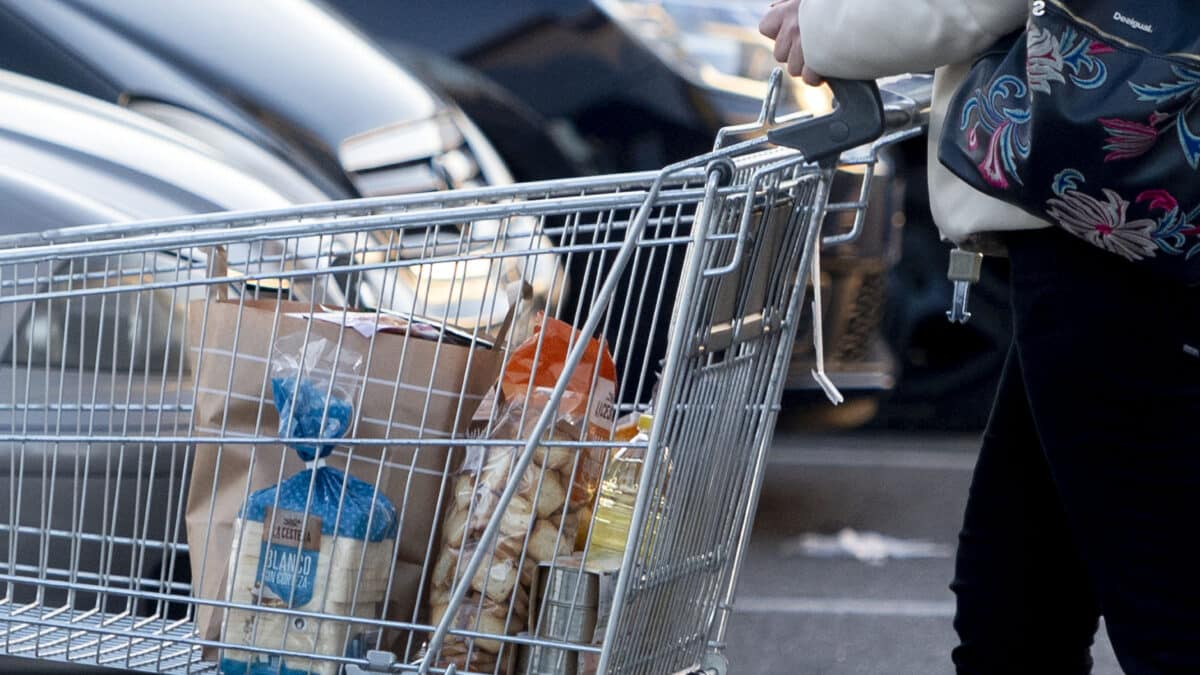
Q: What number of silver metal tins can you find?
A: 3